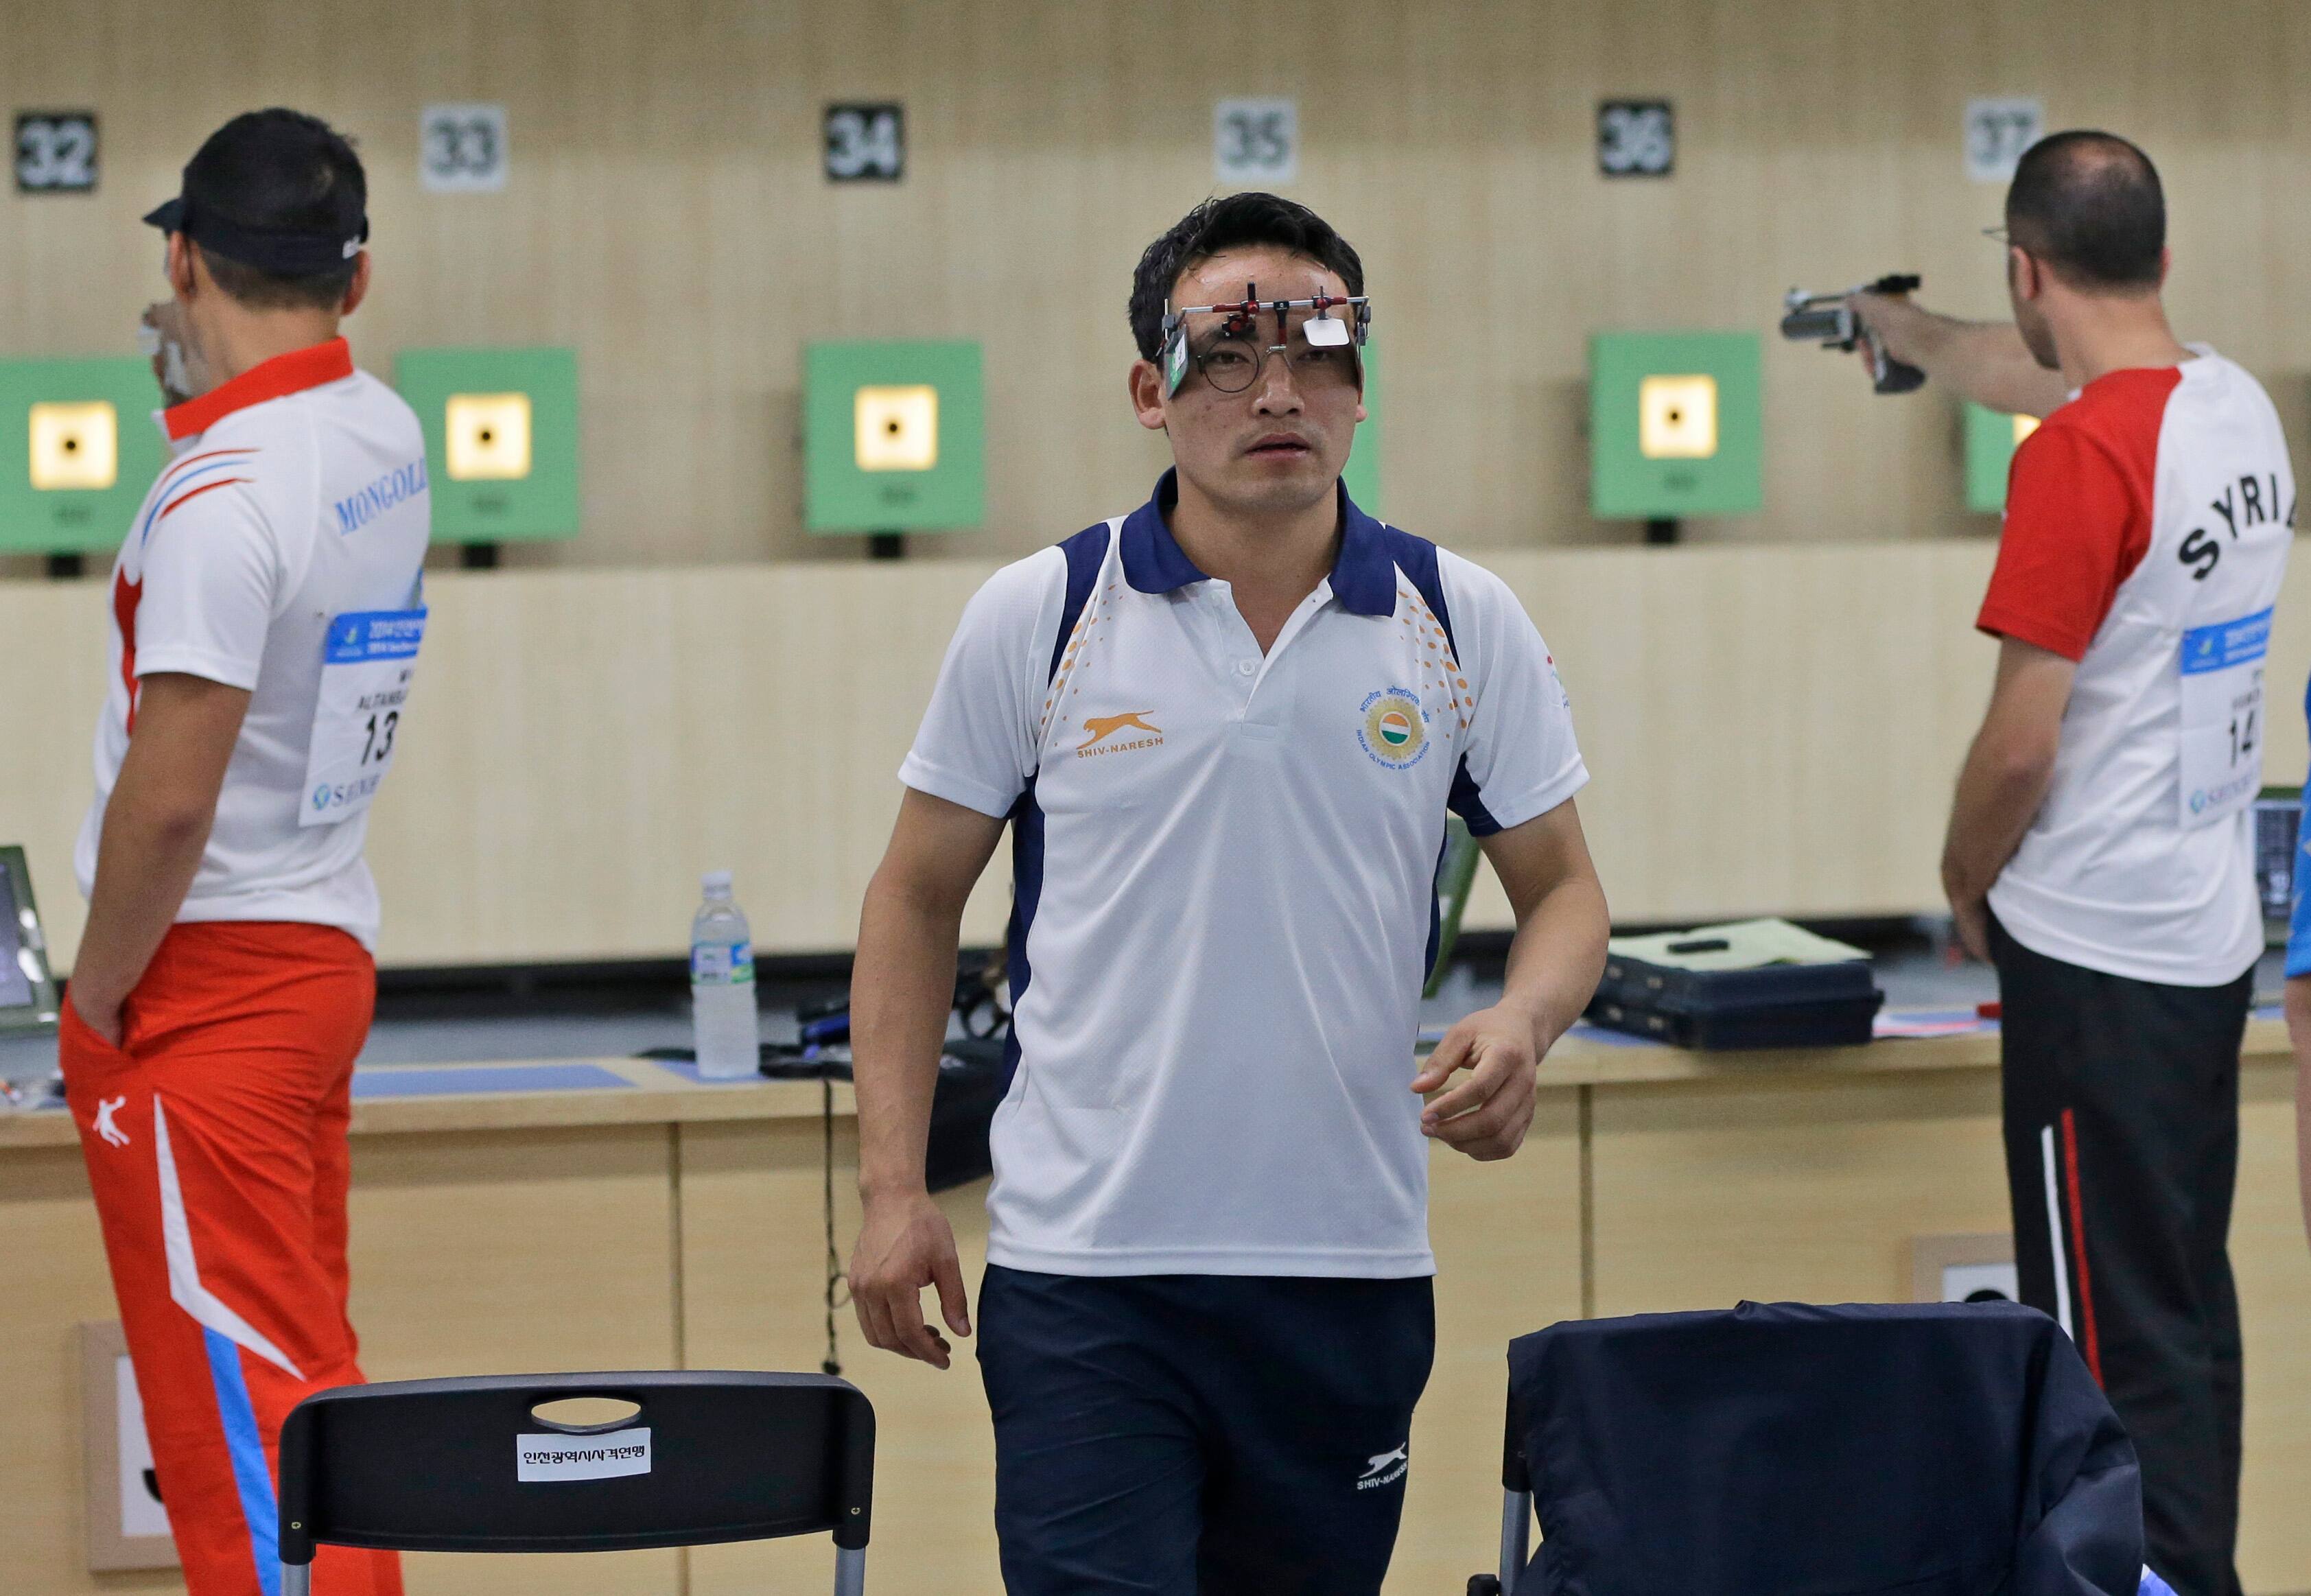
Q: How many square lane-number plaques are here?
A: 6